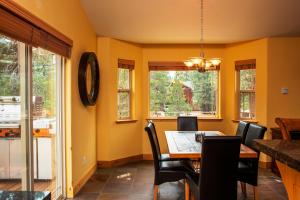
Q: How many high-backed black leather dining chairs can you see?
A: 6